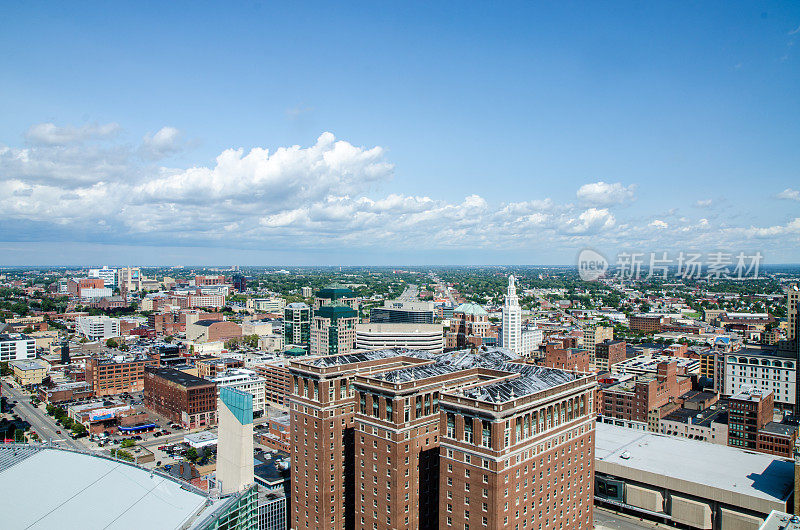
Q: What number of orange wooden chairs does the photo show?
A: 0